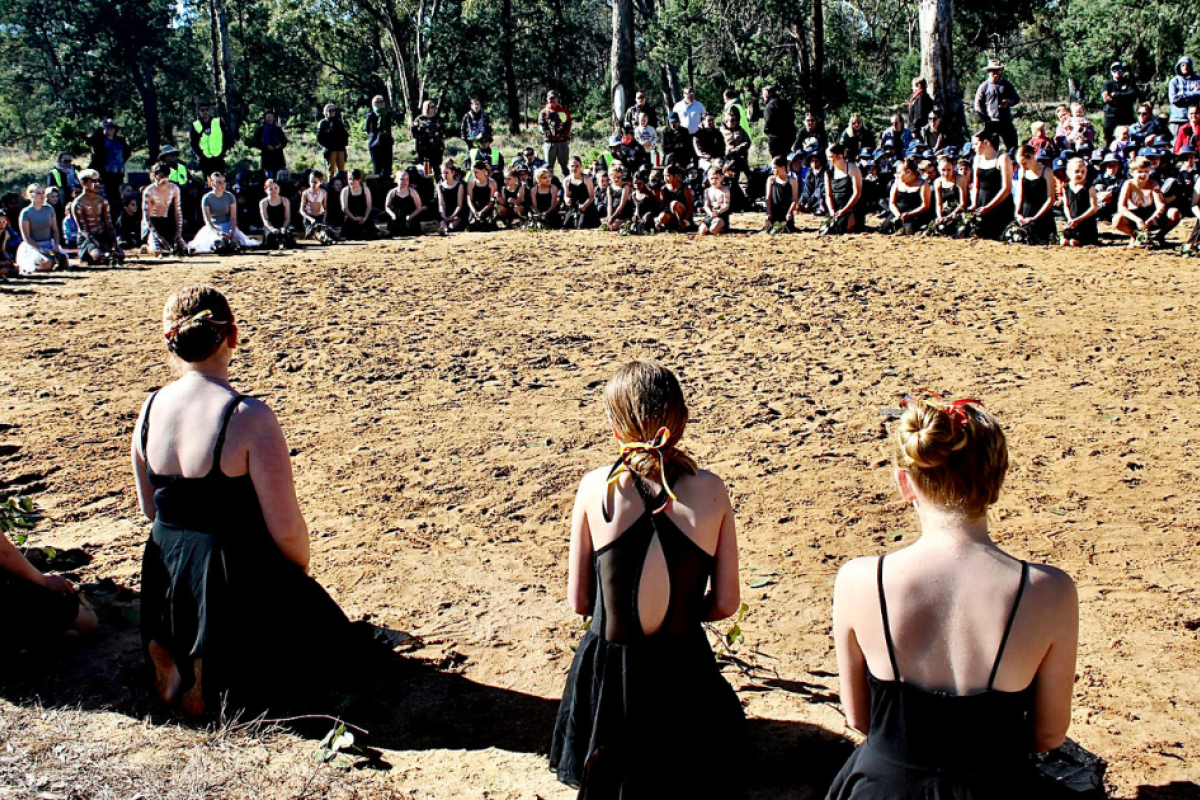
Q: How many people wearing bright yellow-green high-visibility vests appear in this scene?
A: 6